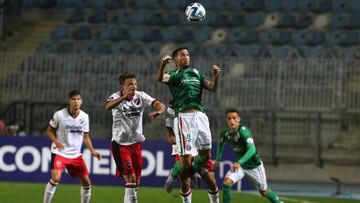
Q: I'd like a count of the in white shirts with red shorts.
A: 3